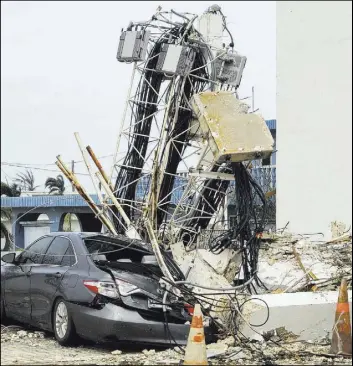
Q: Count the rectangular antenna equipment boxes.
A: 4